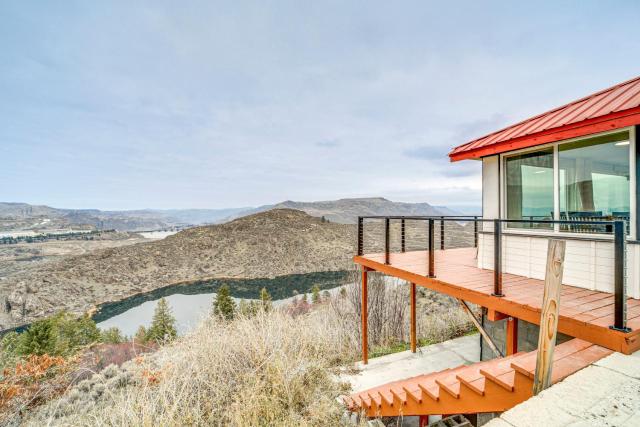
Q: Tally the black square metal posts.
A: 8